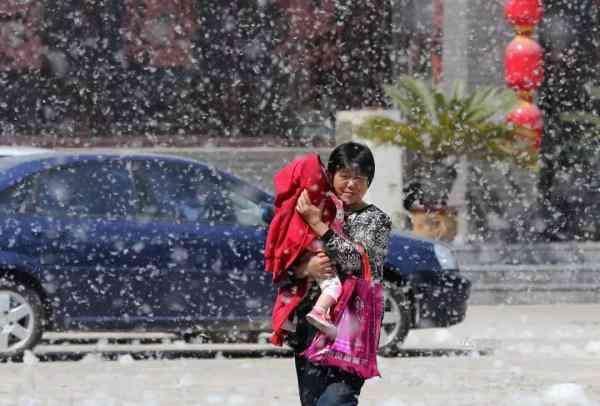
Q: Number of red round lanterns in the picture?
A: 3